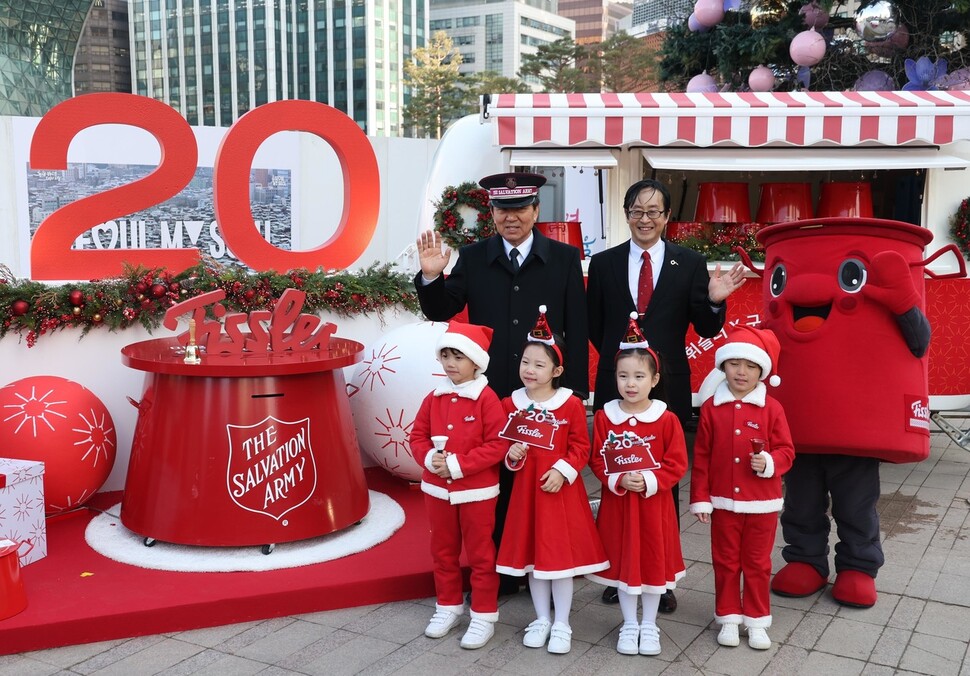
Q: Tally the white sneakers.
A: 8